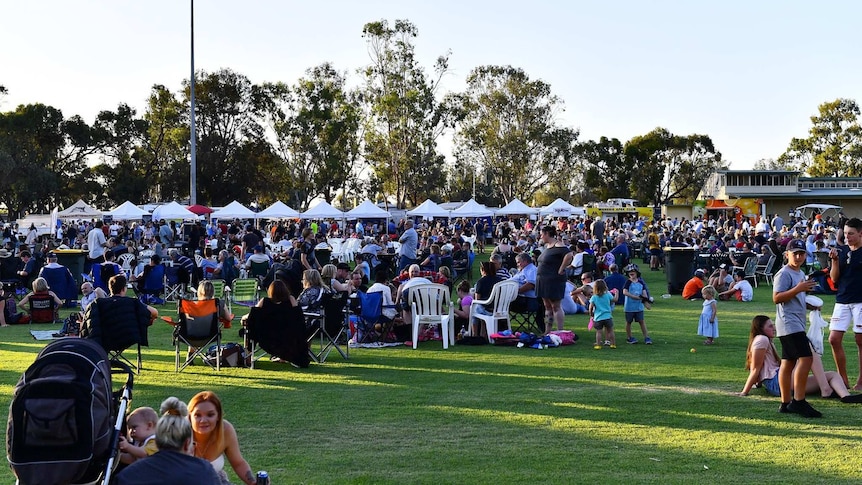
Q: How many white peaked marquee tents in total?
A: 11